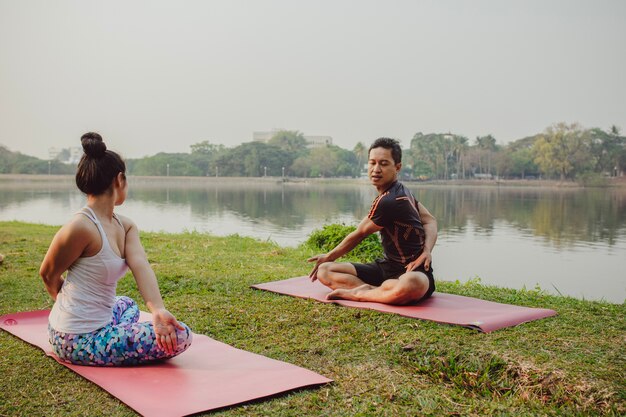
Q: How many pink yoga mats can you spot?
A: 2